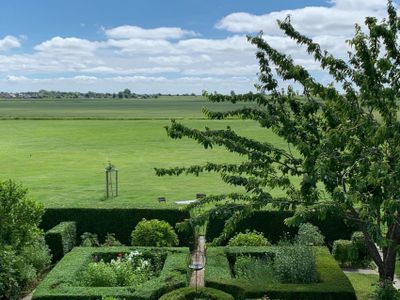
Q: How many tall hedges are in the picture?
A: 2